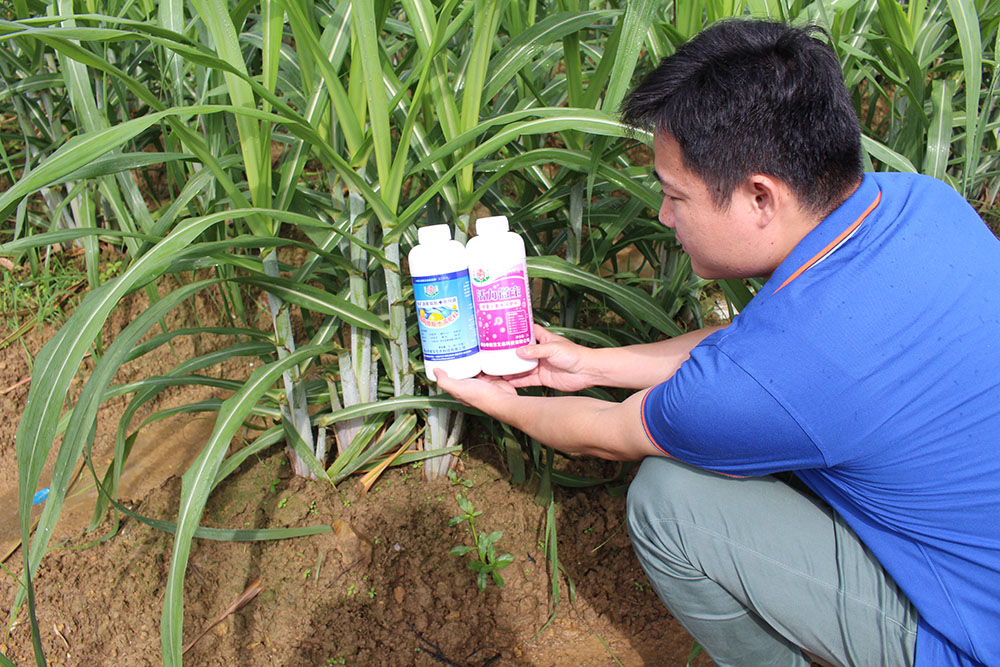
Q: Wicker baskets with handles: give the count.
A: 0